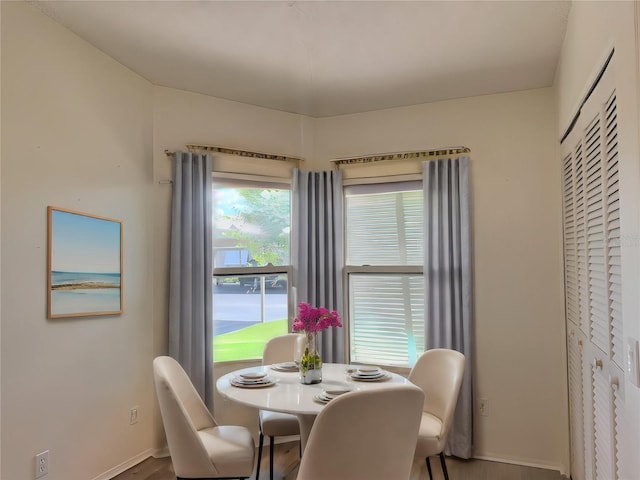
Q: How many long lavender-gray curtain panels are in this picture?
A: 3